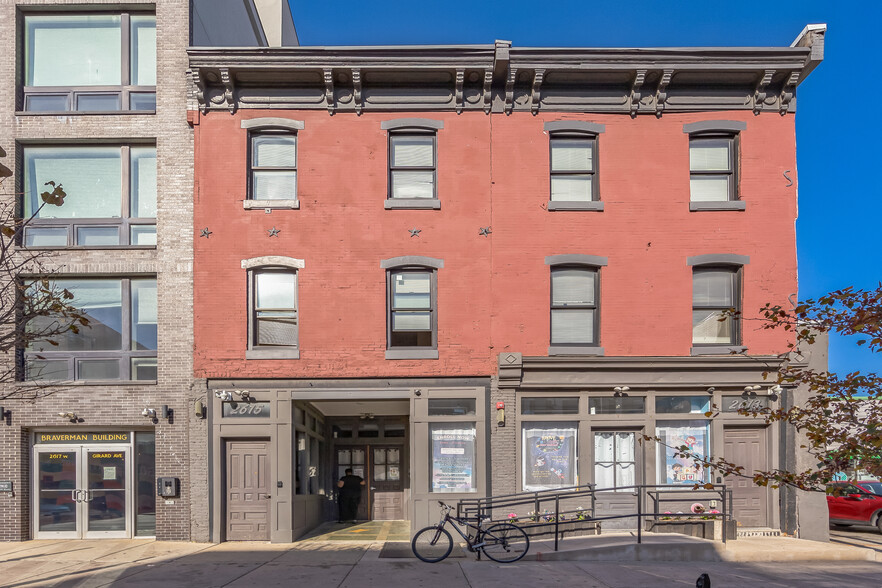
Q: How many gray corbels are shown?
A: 12